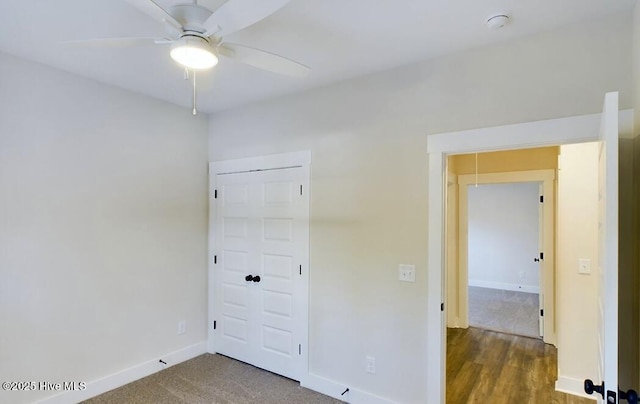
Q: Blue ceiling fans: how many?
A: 0